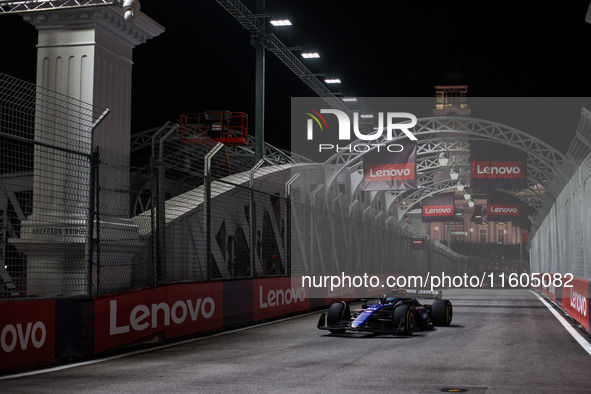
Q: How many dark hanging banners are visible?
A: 4